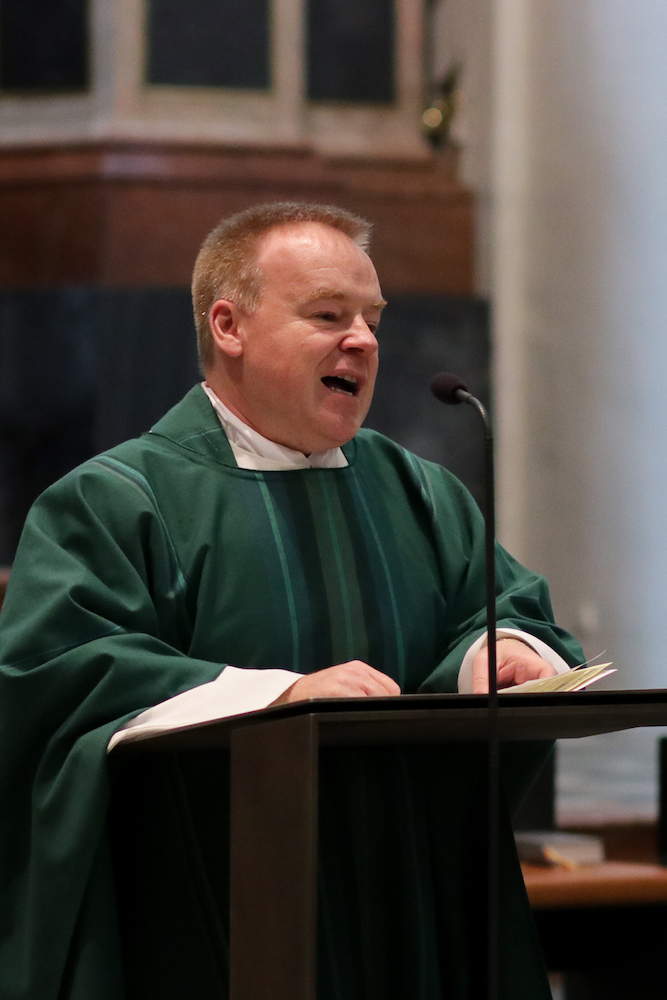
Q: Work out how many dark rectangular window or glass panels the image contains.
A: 3